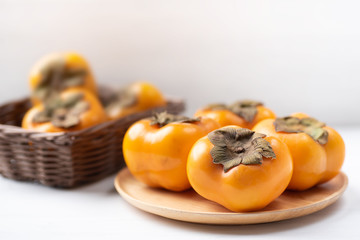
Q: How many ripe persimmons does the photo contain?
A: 7